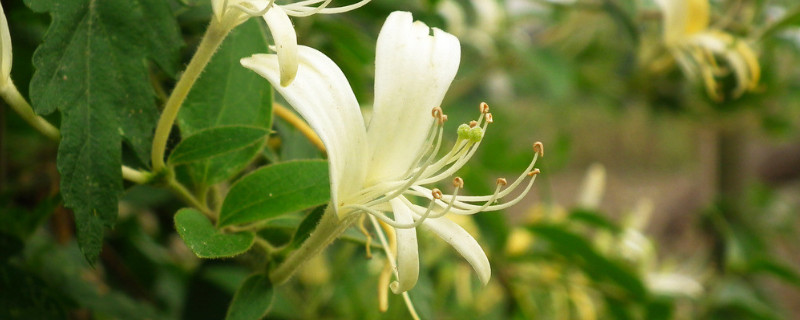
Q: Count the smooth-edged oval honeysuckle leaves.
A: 5